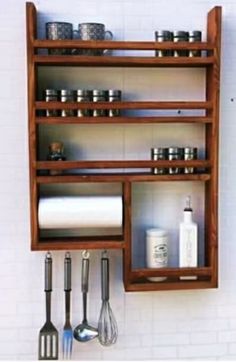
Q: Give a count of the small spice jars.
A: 11